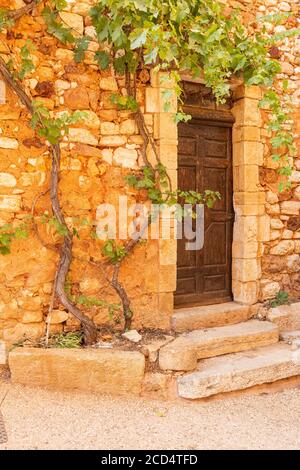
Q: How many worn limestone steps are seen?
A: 3